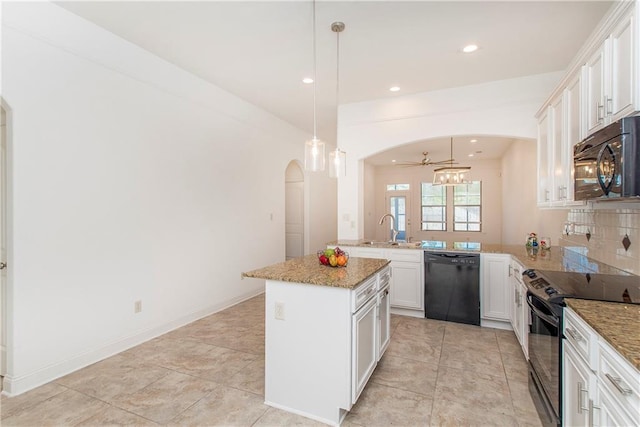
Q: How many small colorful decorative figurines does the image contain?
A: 2